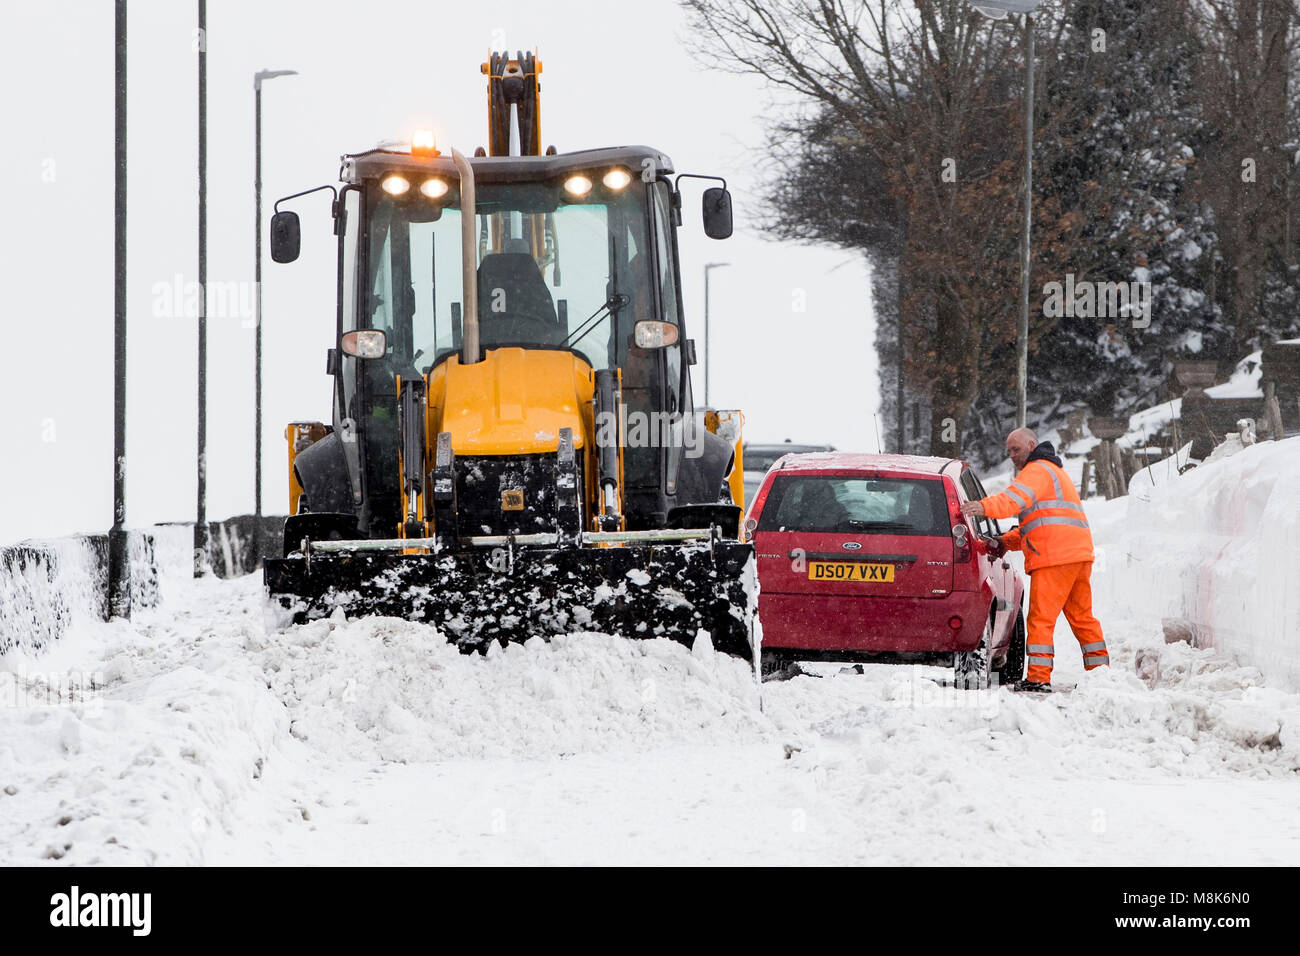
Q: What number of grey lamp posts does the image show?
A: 5